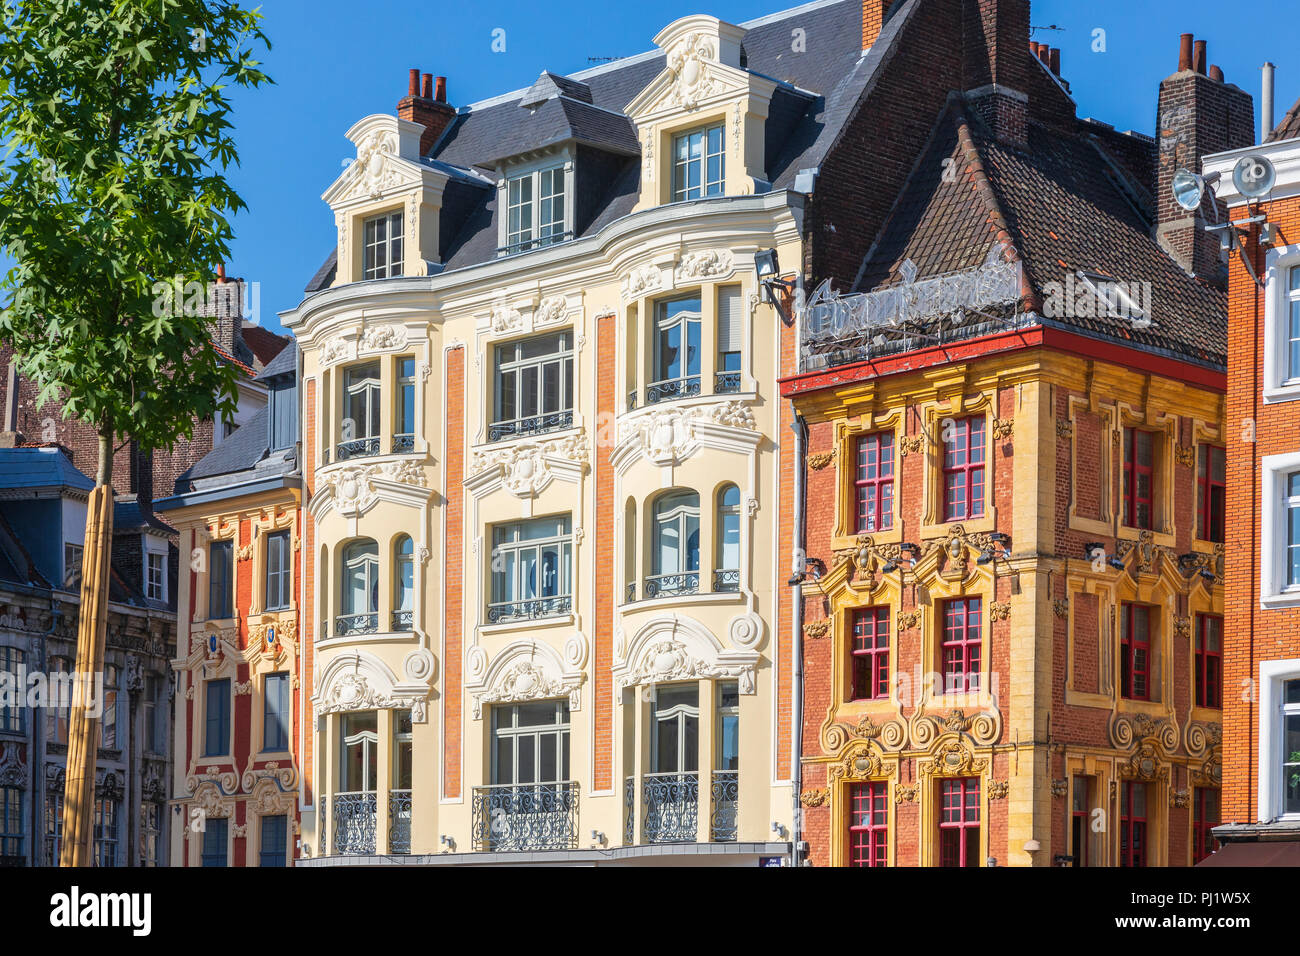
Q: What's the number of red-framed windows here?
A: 13